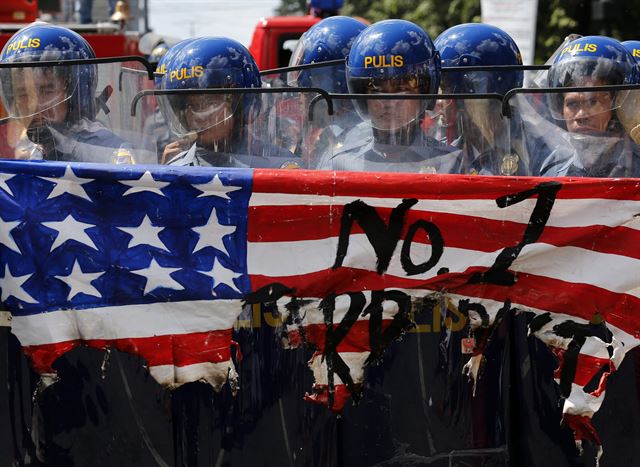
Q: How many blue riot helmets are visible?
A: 8